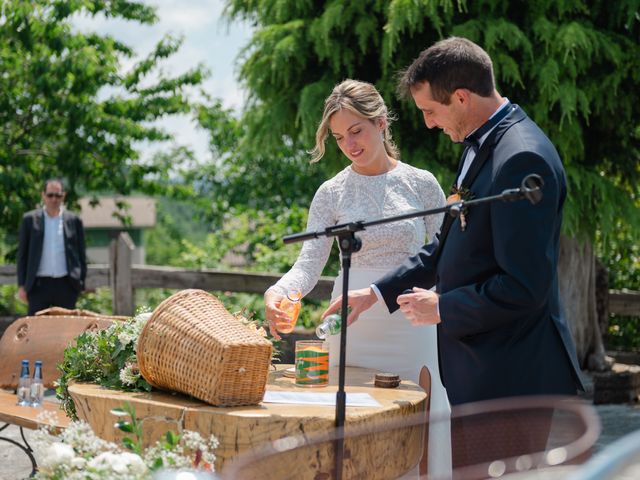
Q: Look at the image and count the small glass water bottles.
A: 2